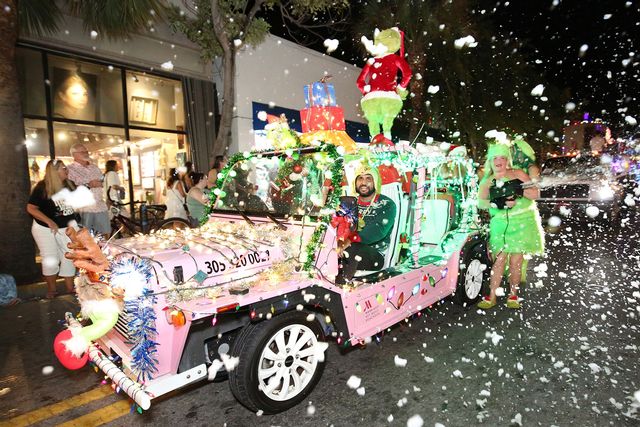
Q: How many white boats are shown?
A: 0